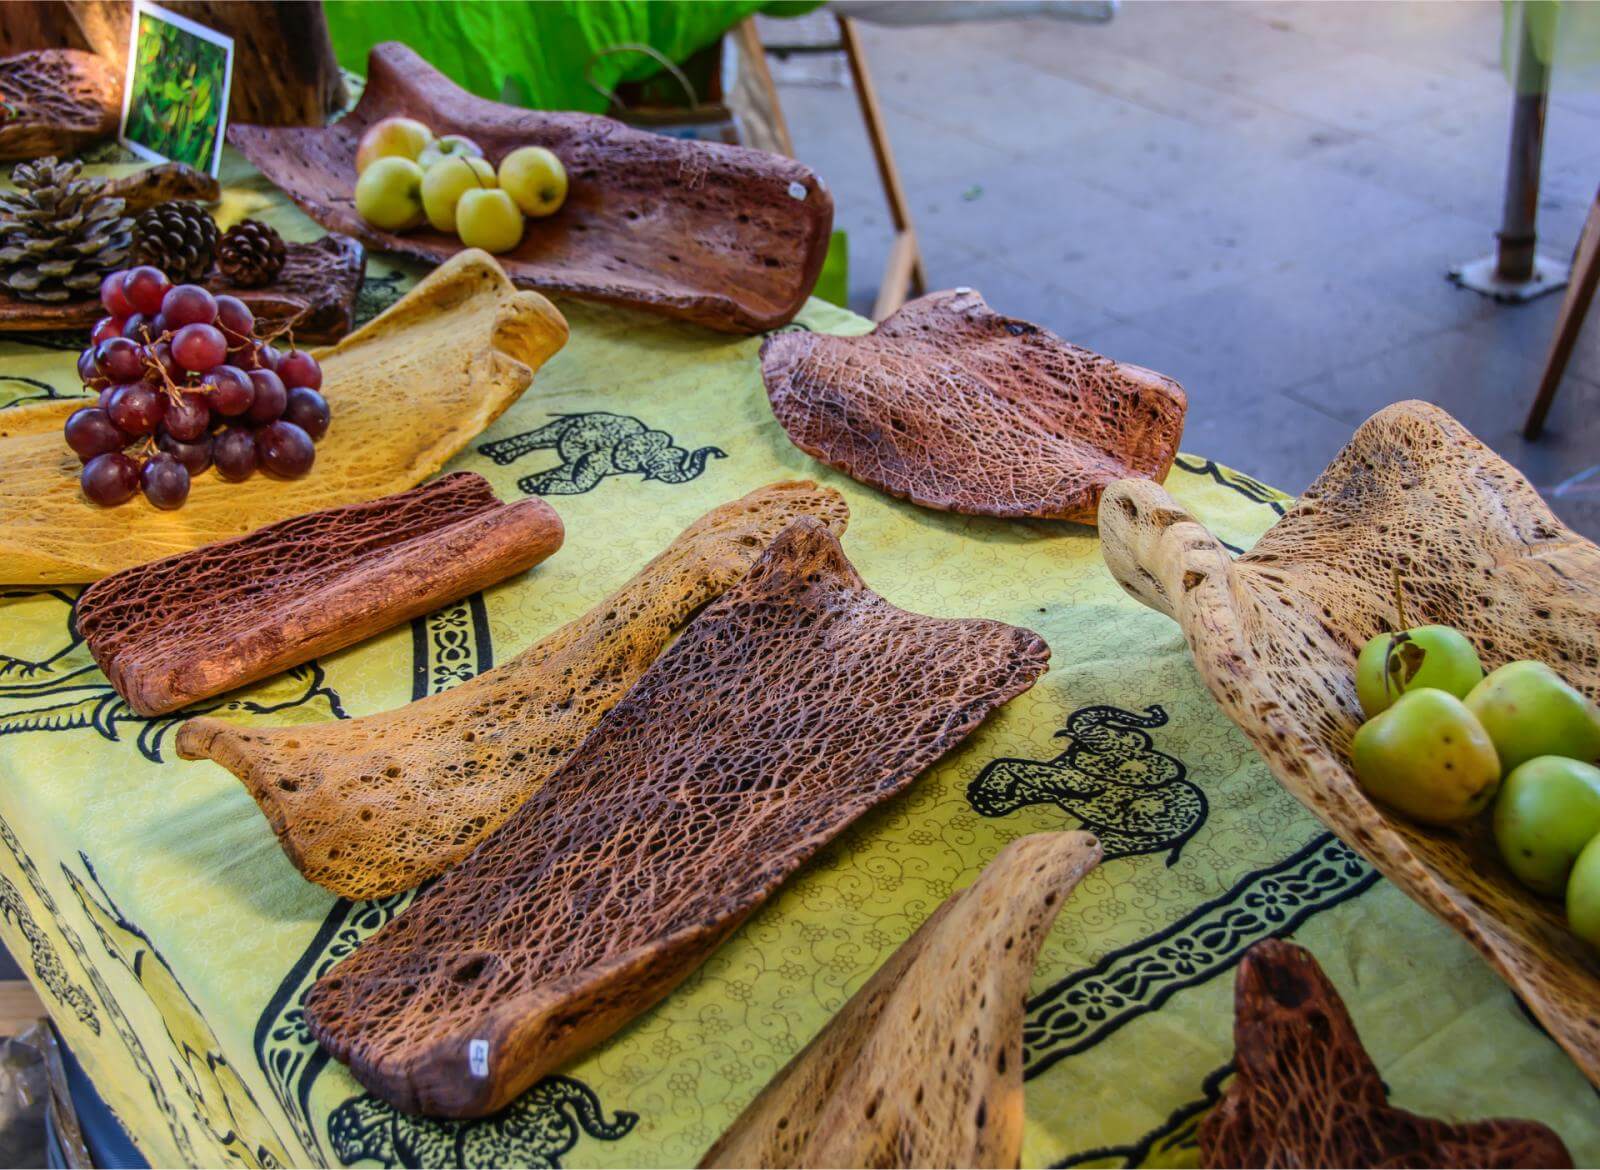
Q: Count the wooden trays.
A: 11